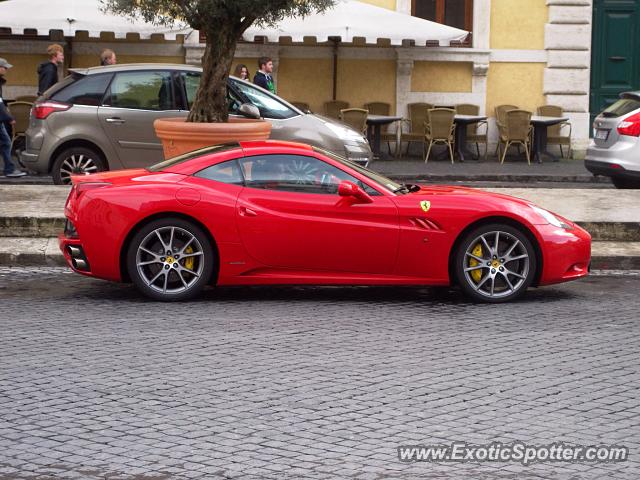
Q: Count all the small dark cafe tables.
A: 3